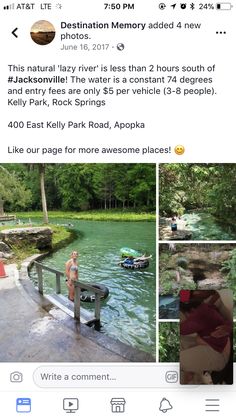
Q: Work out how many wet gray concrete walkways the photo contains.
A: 1